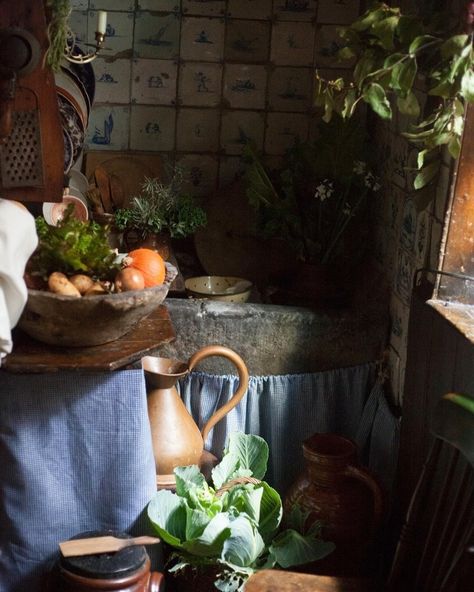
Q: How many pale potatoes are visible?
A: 3